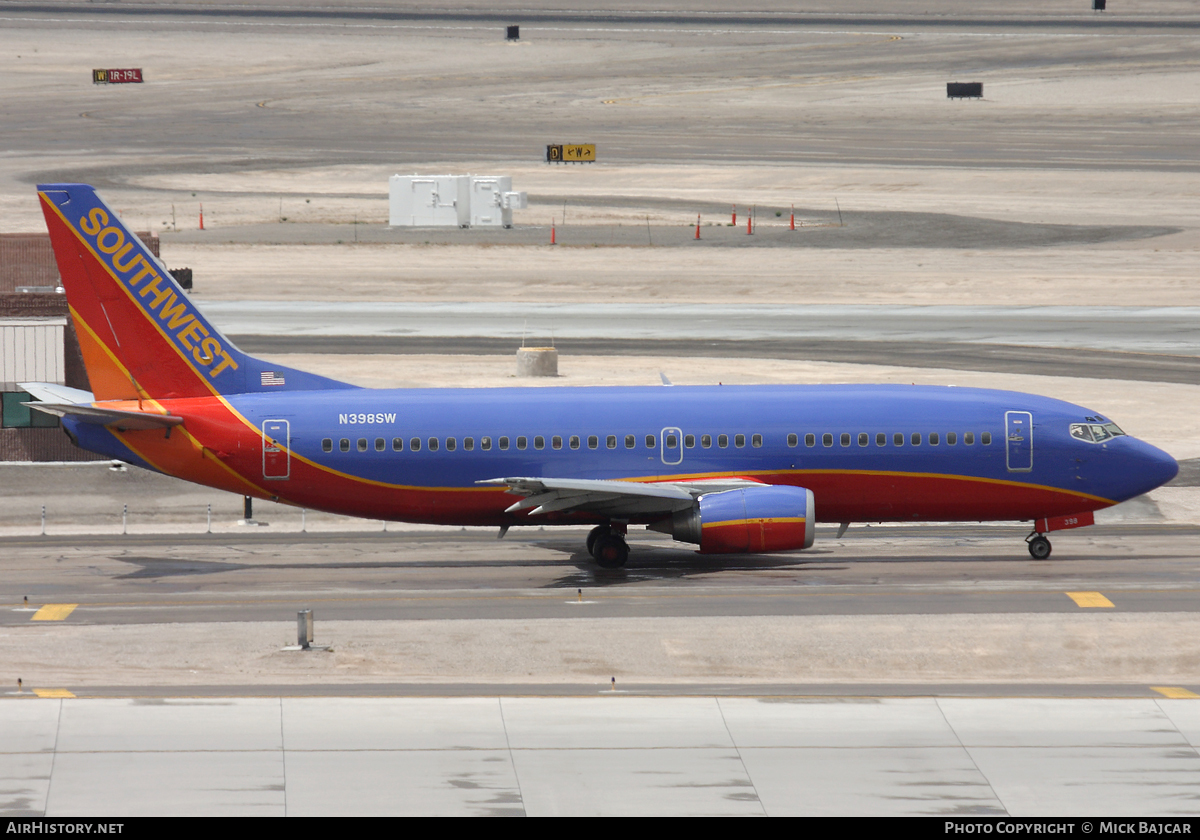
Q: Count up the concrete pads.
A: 14